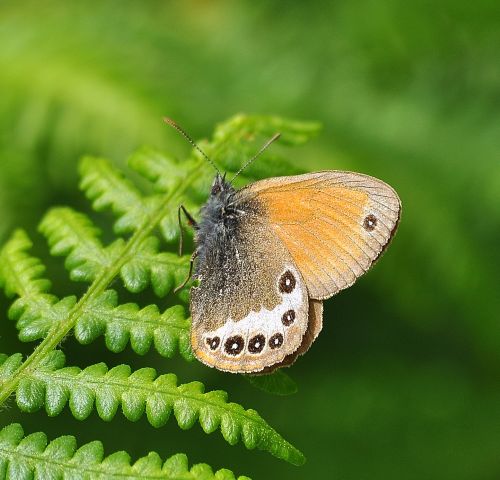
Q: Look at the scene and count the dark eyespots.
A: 7